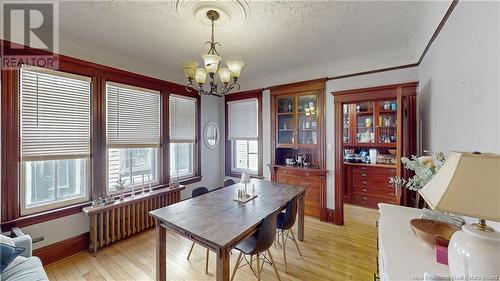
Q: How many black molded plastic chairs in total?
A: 4